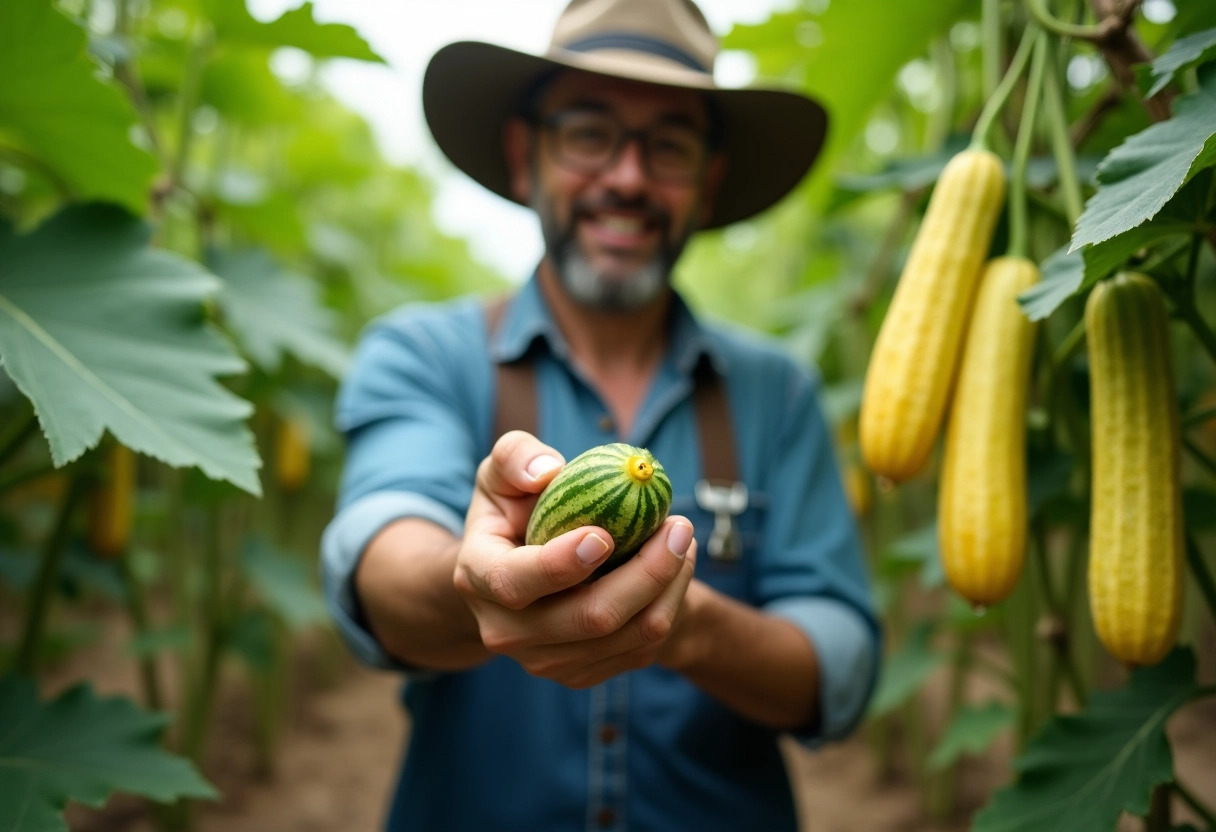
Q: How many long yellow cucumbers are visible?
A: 3